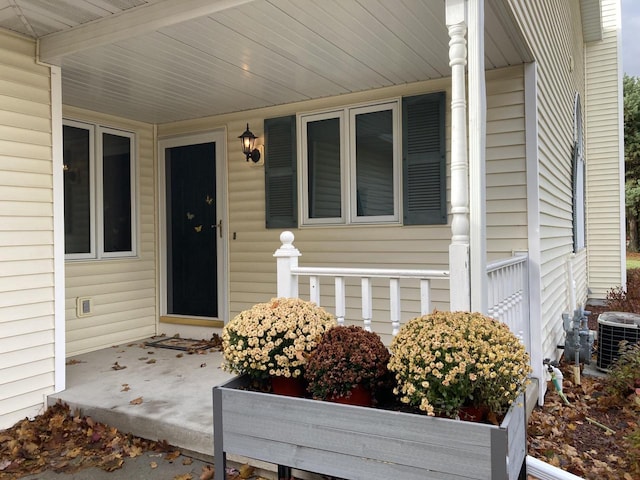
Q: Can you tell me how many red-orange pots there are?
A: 3